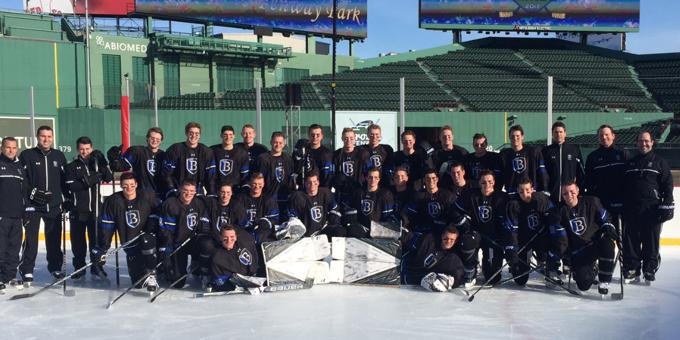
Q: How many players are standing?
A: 12